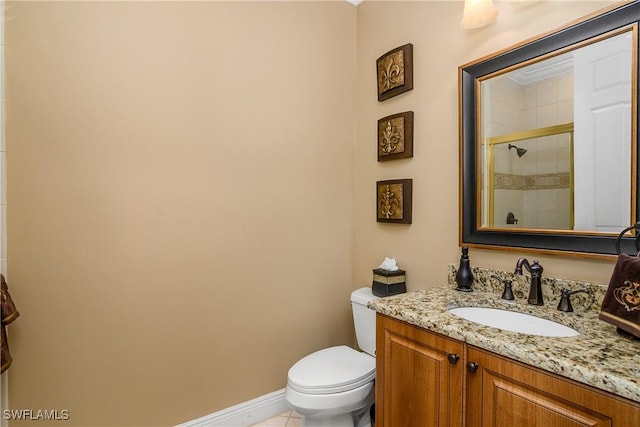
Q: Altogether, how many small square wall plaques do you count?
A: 3